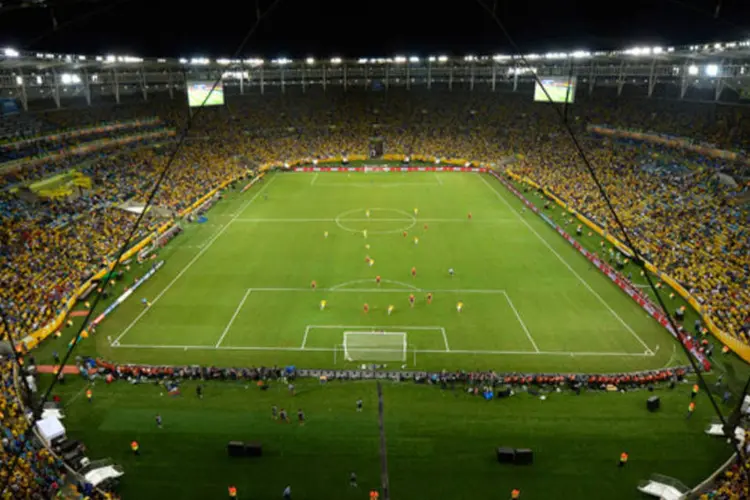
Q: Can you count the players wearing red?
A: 10